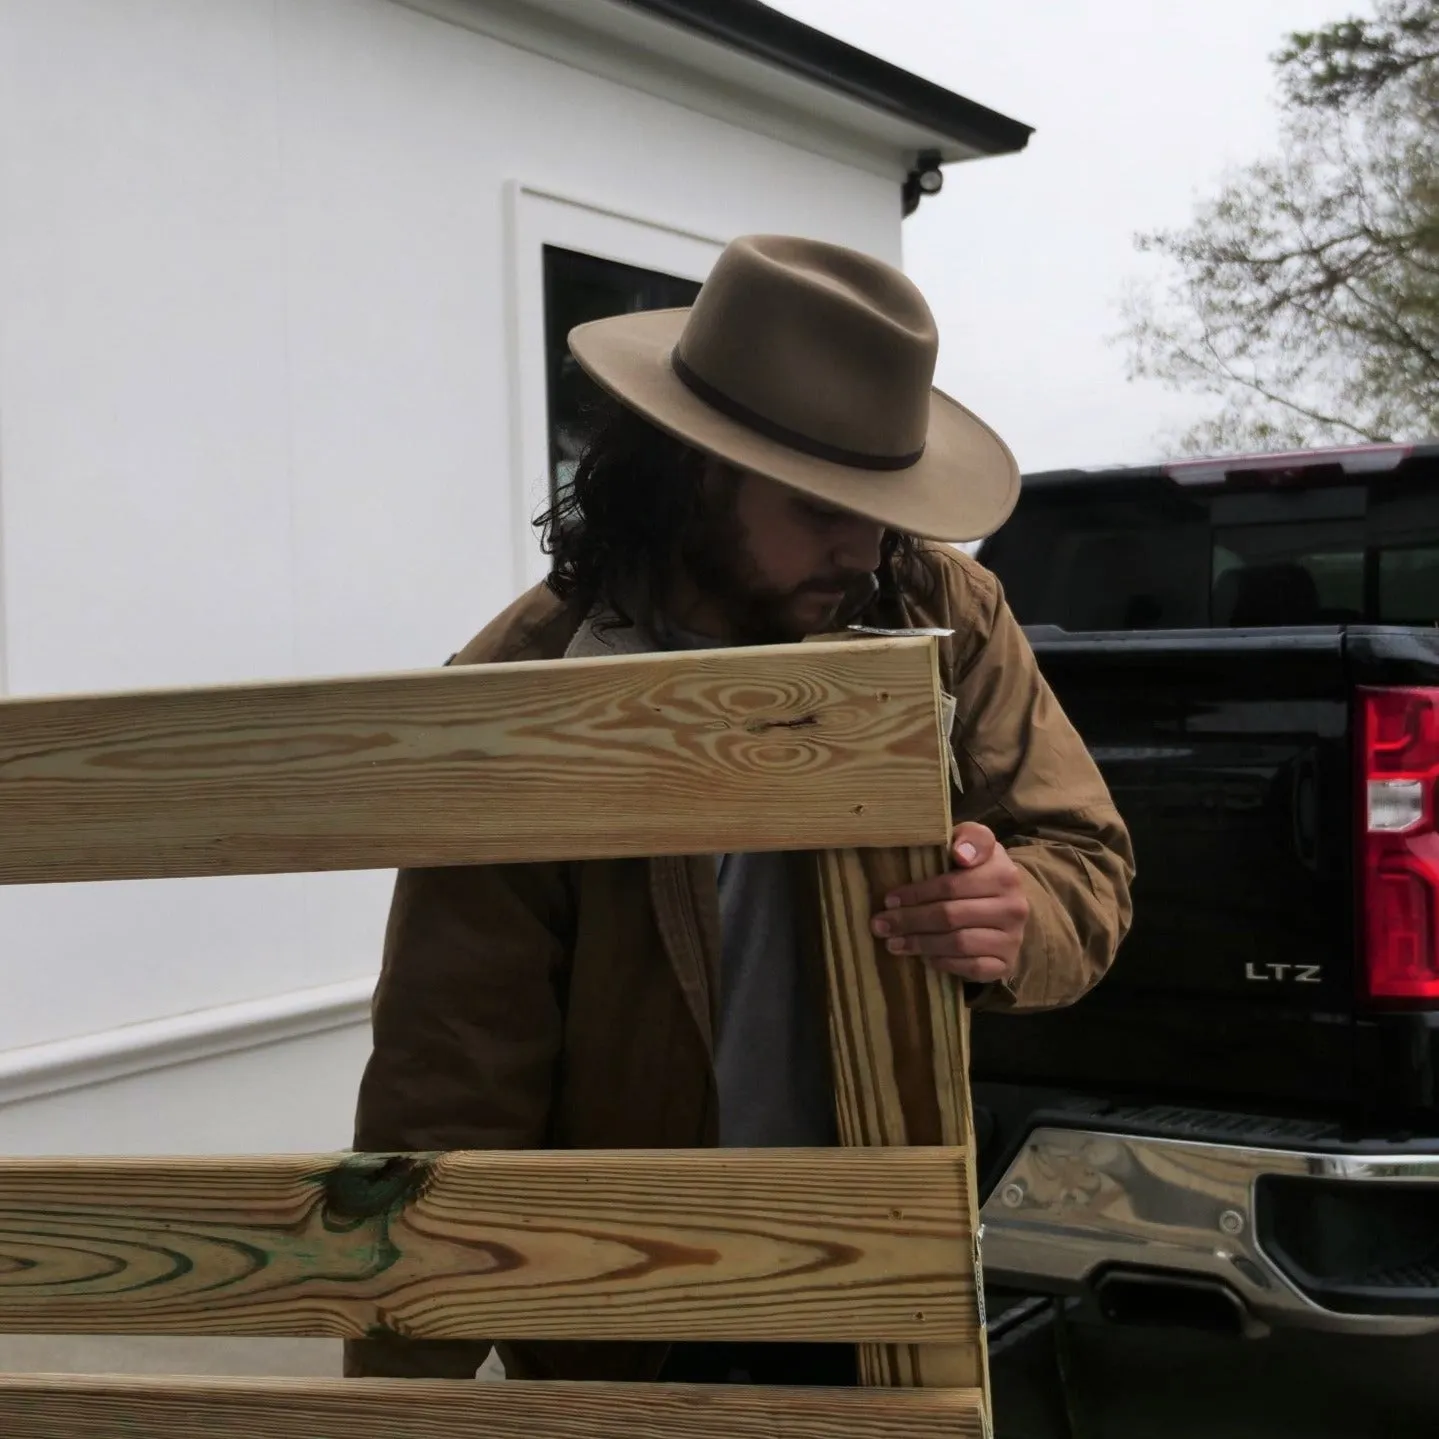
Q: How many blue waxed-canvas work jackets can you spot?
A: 0